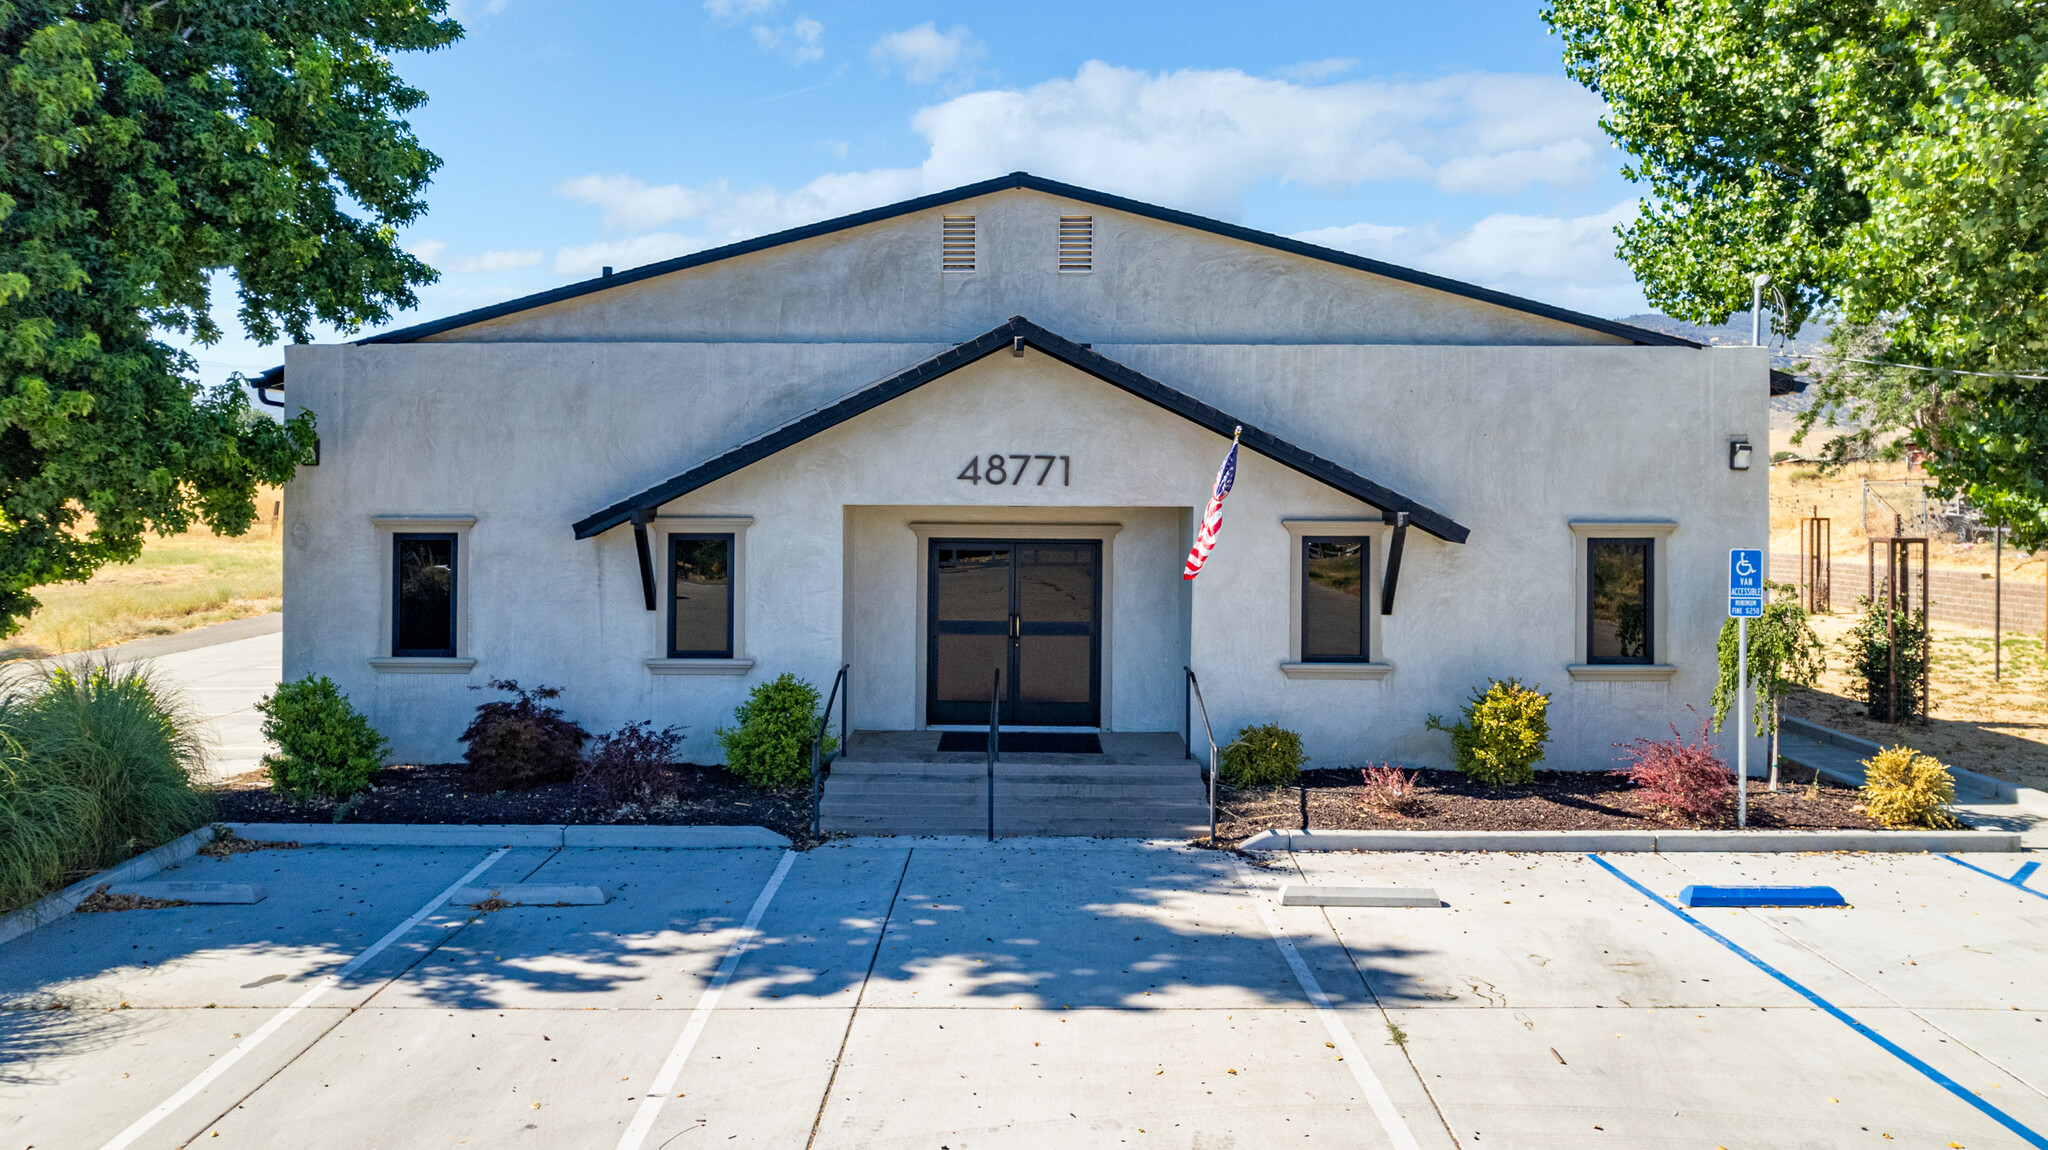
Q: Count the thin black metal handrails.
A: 3